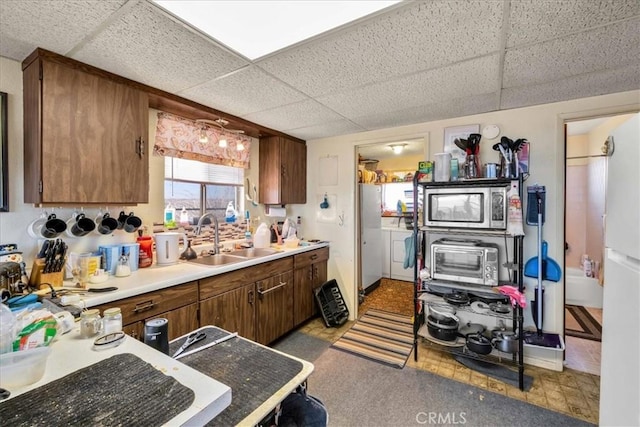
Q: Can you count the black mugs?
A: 5